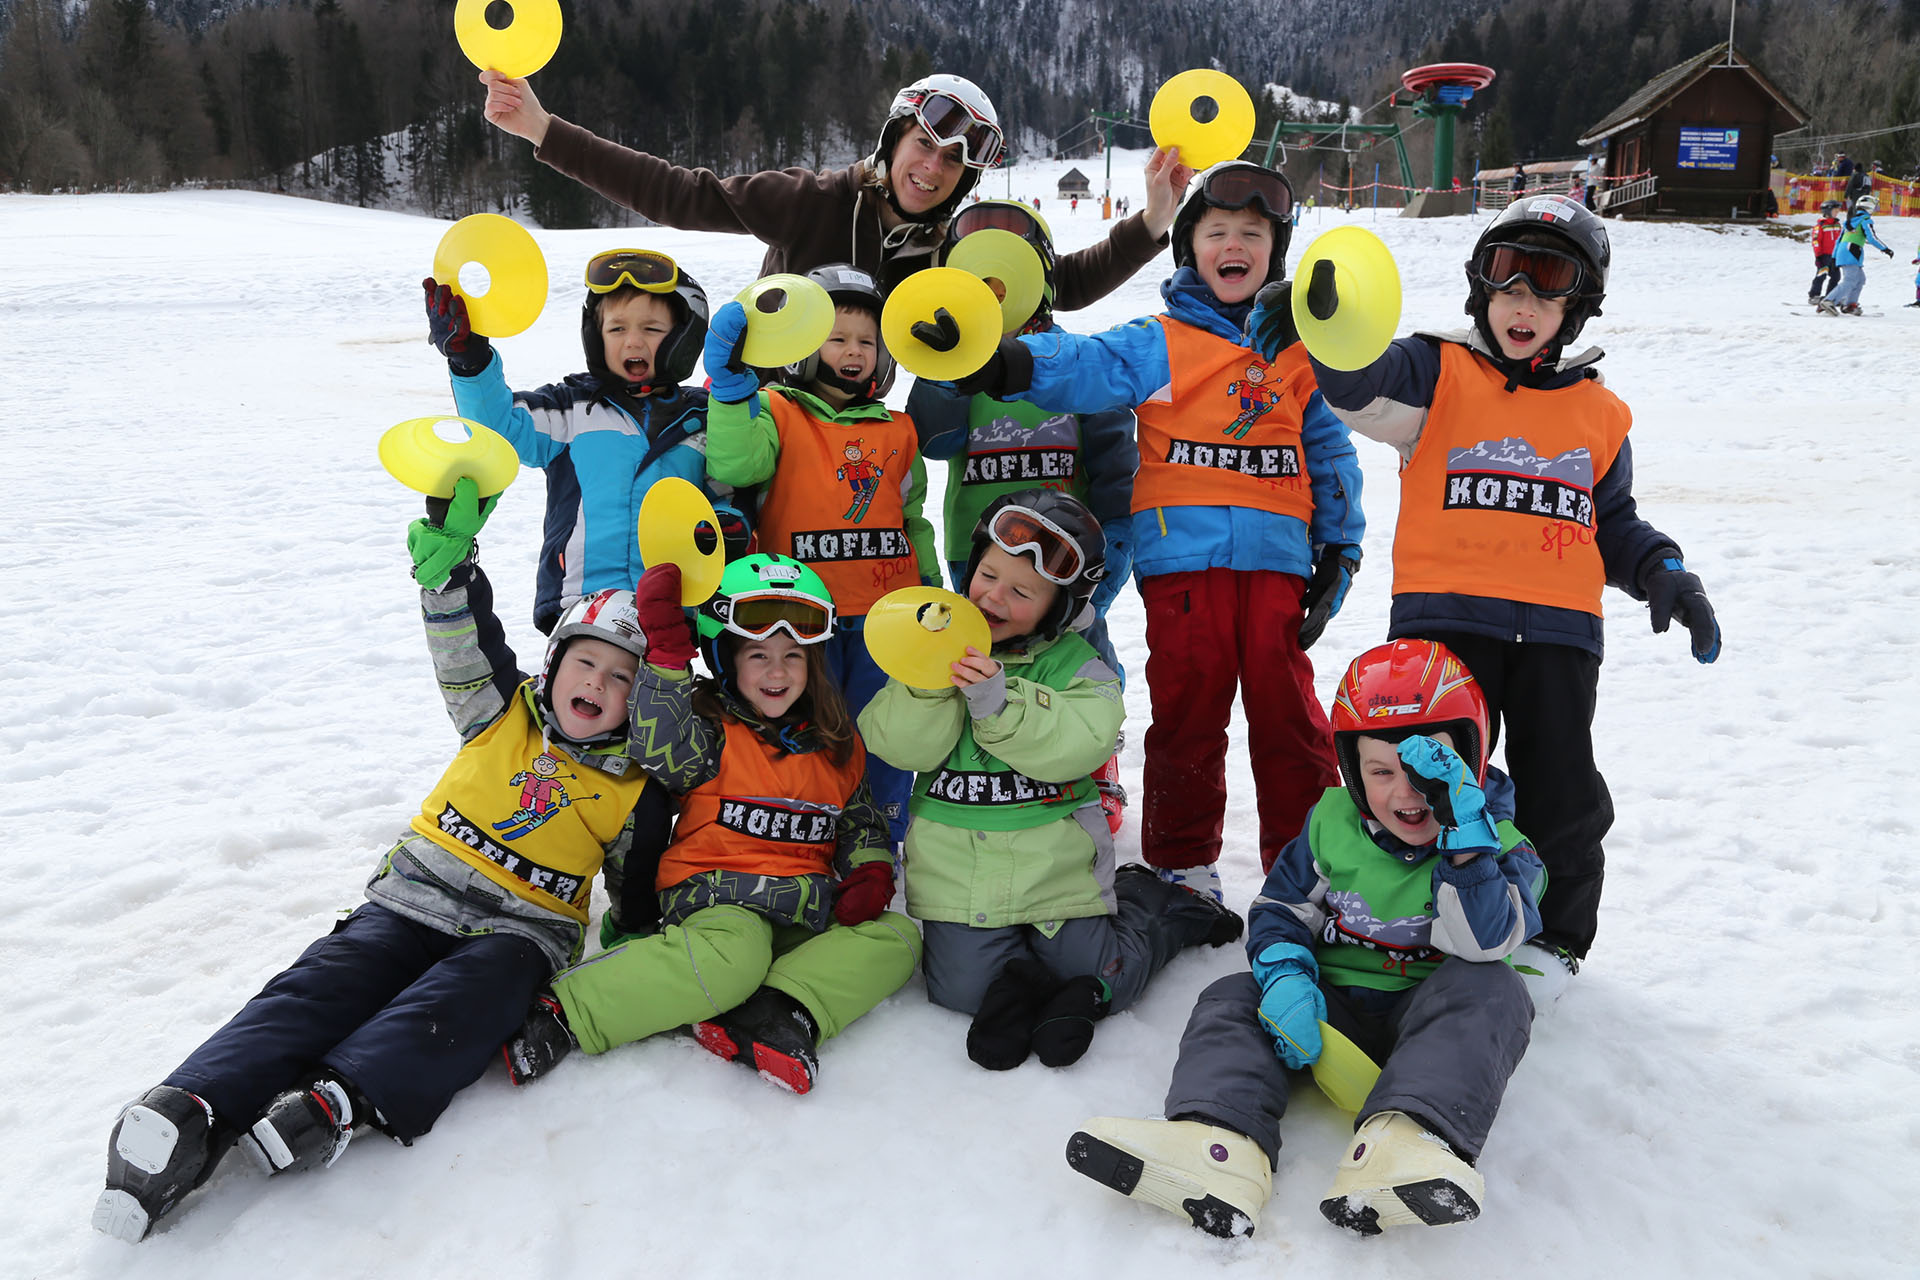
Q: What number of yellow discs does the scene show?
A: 11